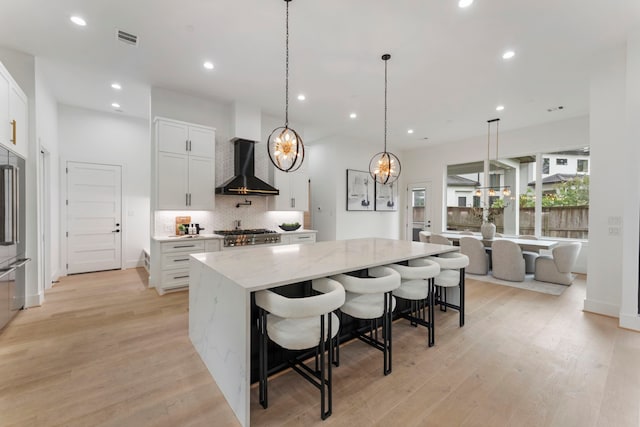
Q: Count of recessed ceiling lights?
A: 10